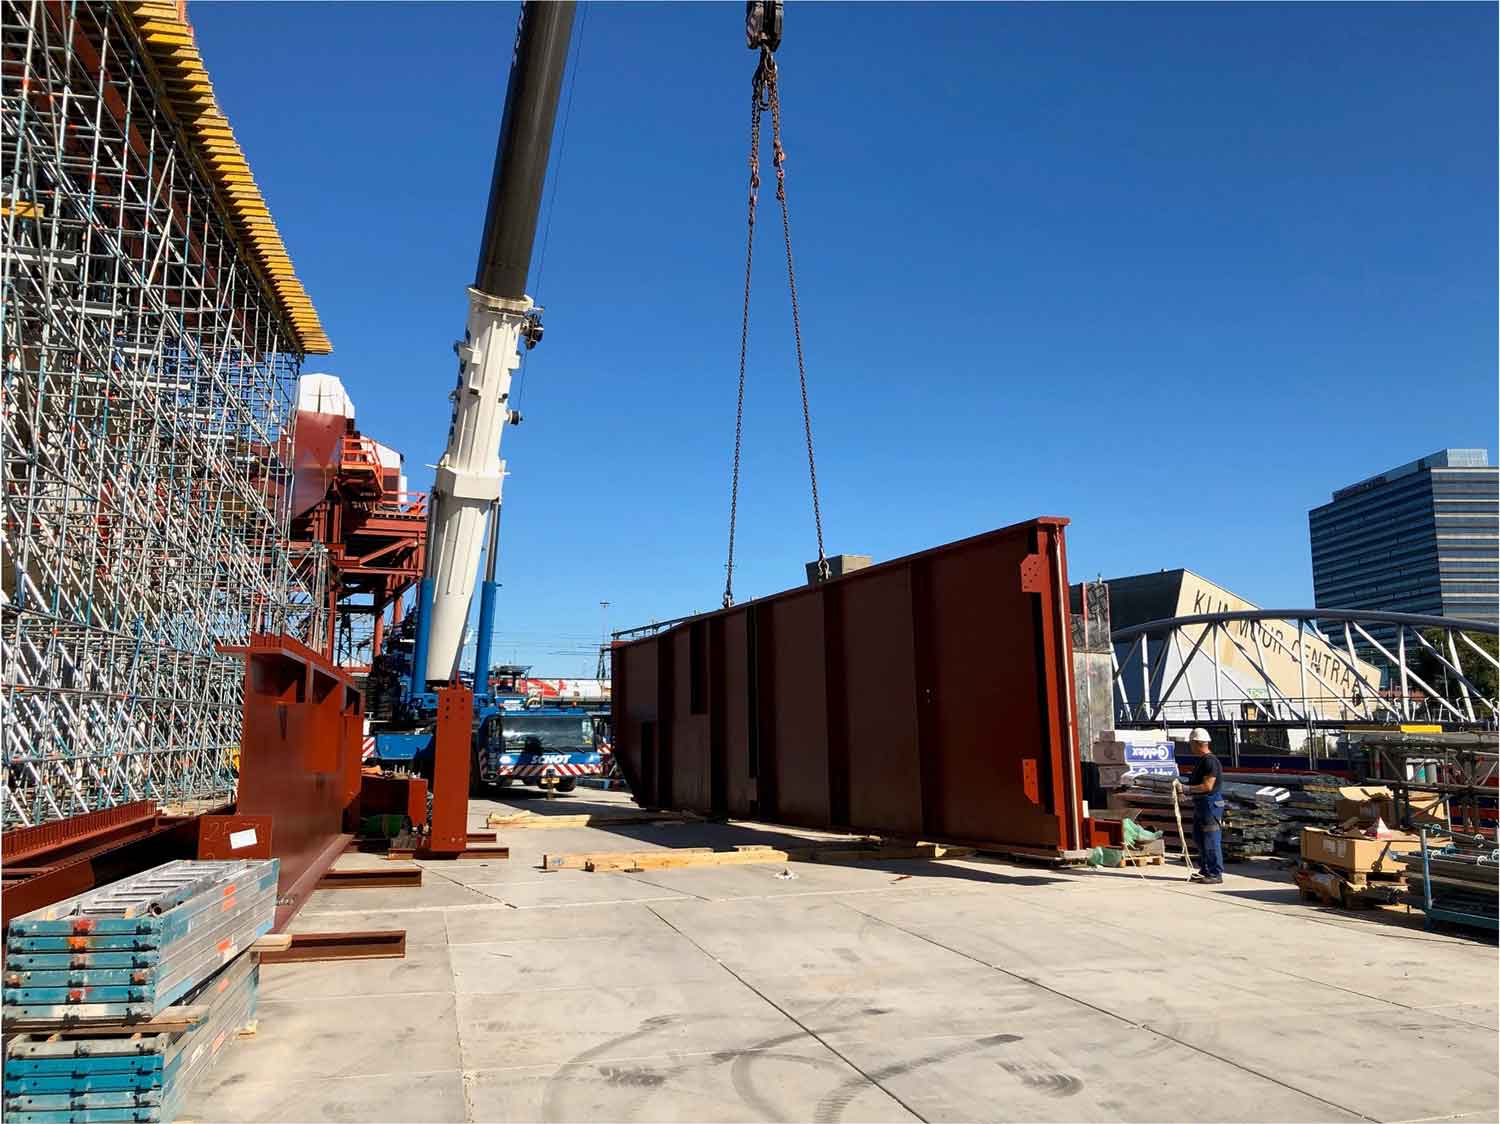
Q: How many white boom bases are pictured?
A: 1